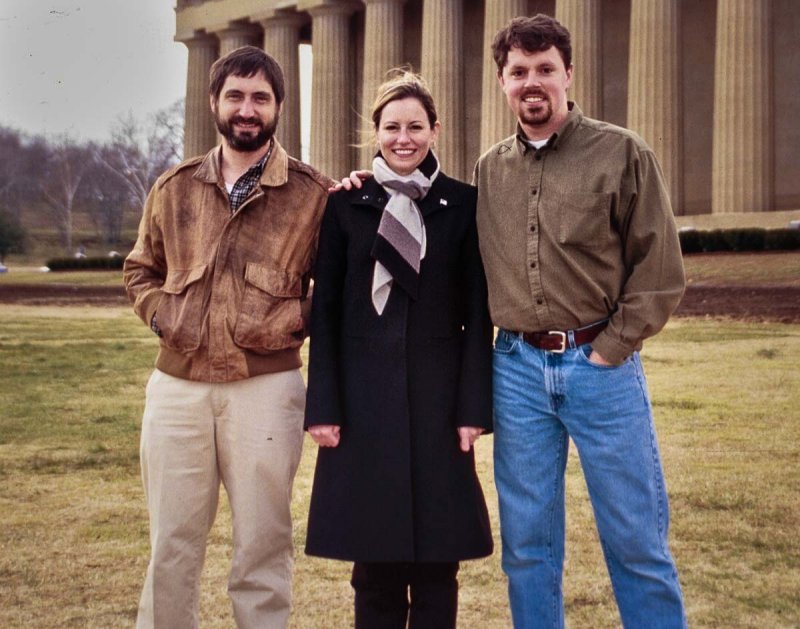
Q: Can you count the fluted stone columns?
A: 10